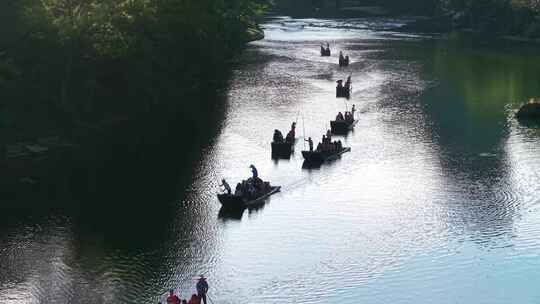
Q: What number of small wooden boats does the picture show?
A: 8